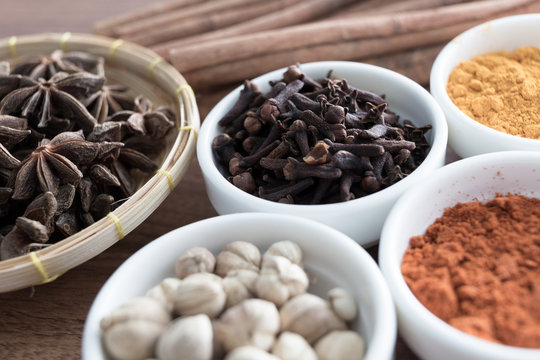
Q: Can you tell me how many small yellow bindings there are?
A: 9